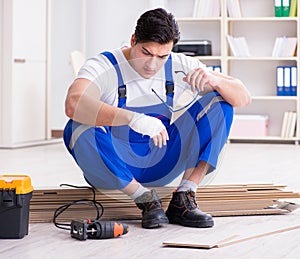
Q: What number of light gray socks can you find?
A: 2